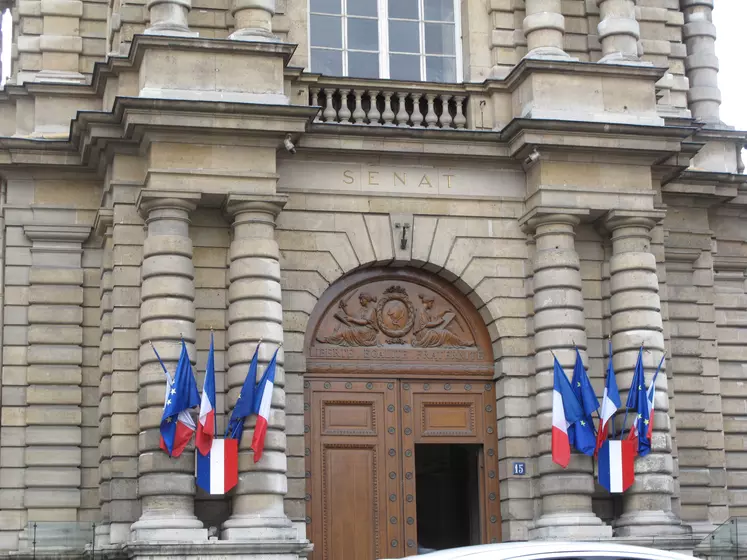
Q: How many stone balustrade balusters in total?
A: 11